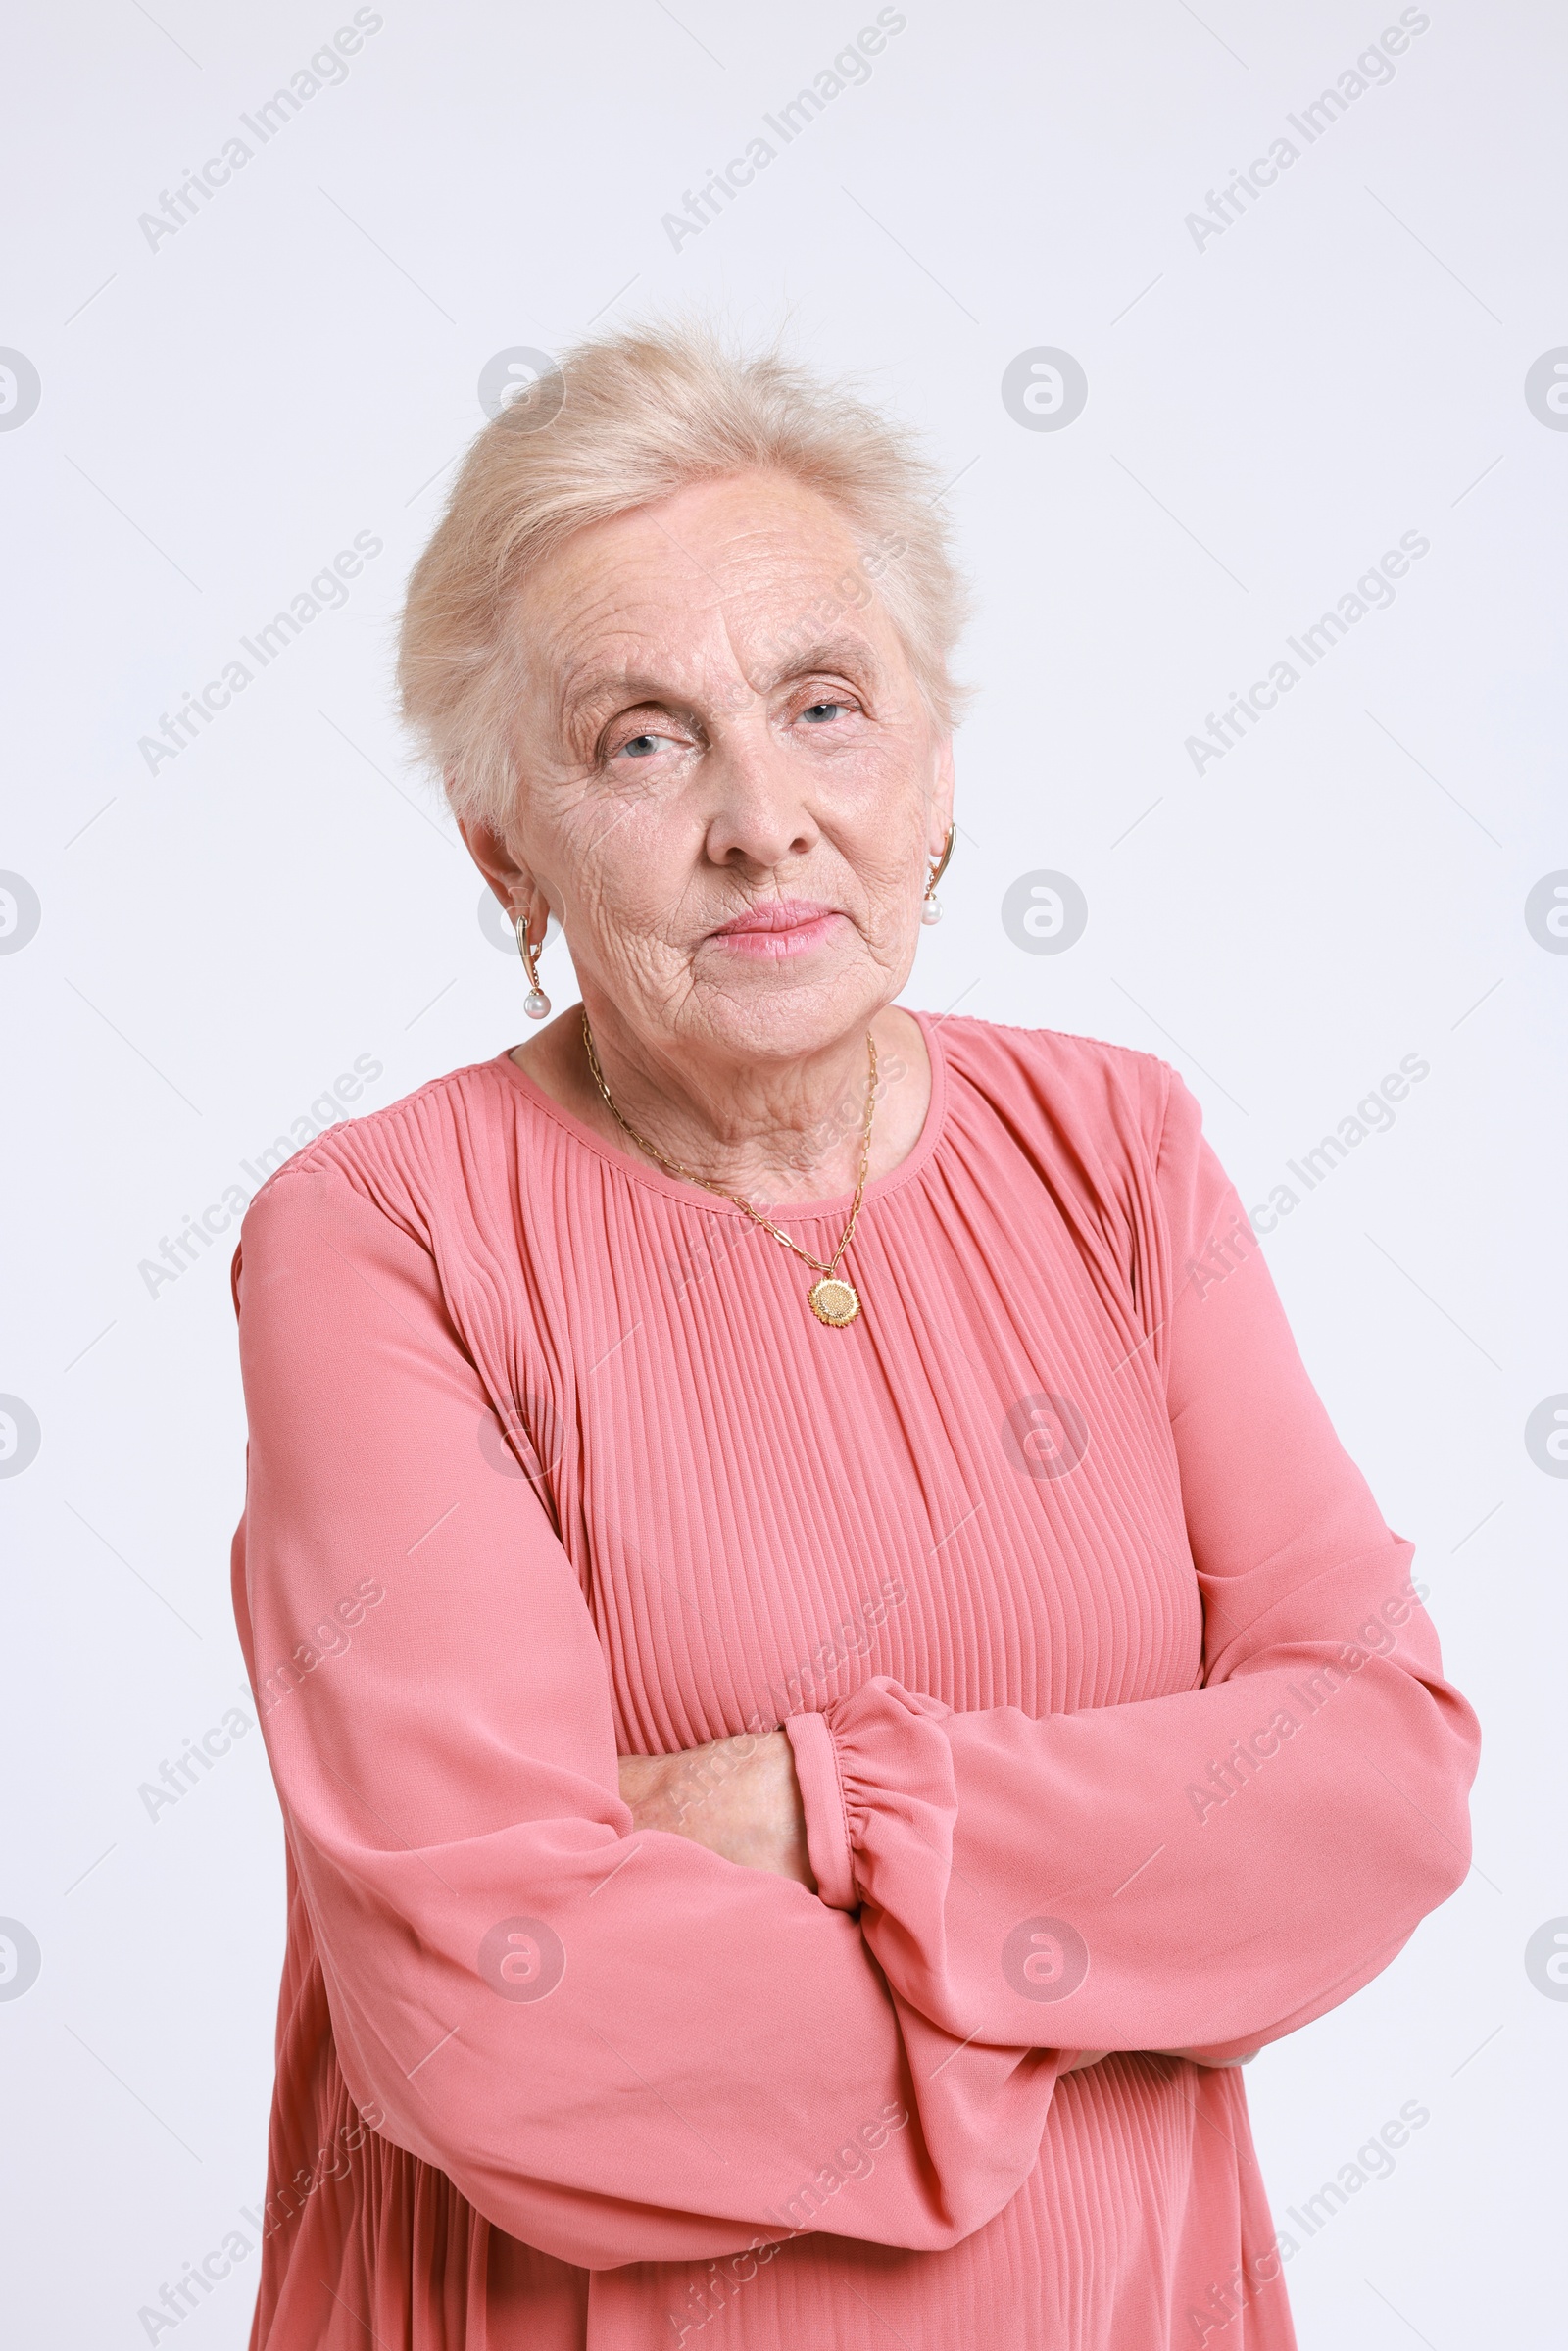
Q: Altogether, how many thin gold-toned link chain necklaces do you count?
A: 1